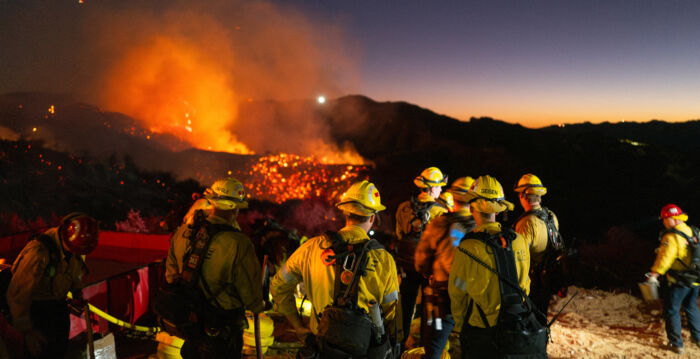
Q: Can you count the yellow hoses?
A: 1